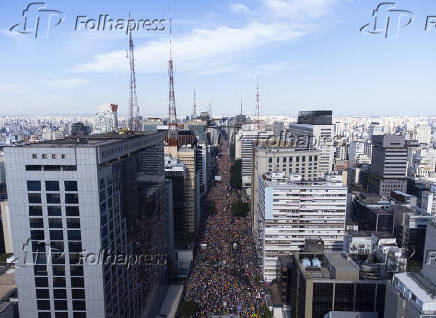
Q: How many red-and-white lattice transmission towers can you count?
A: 4